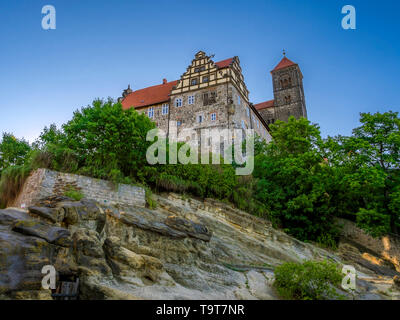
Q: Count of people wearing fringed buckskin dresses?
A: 0